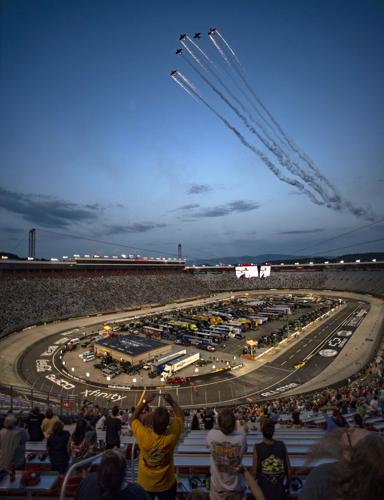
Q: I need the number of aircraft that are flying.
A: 5